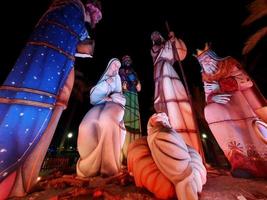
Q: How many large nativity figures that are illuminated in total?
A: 6